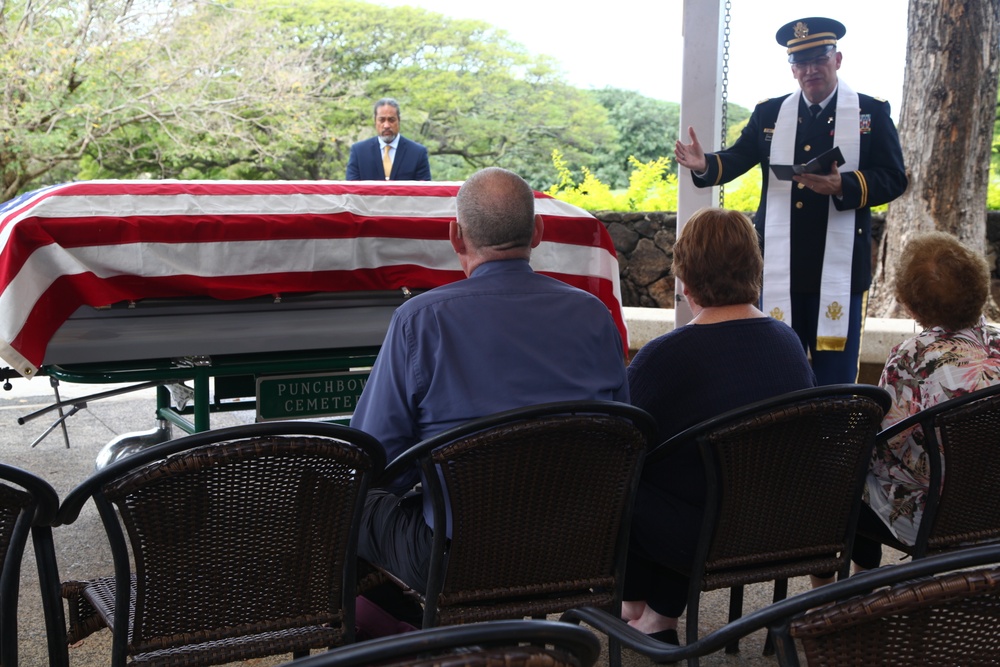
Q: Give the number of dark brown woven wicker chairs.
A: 7